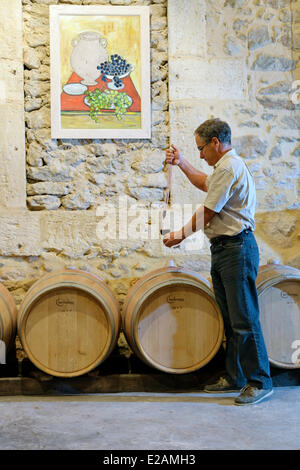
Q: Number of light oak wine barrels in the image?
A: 4